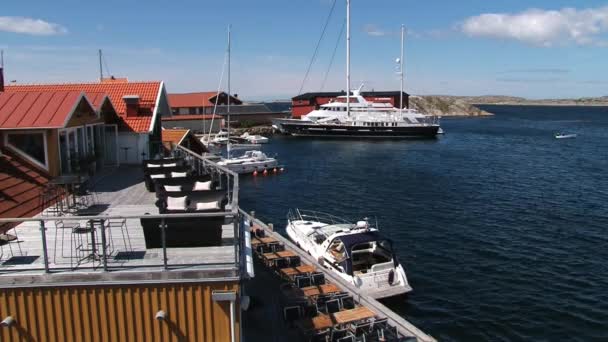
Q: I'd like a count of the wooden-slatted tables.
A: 11